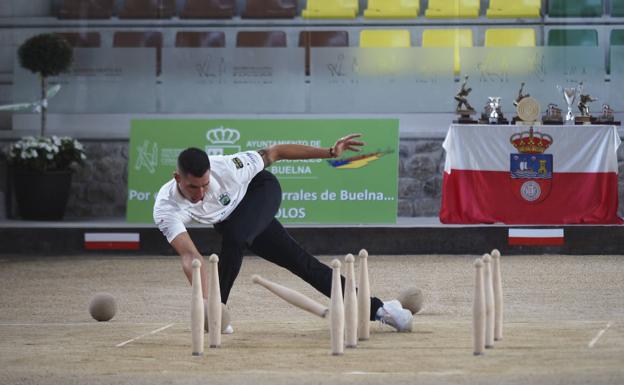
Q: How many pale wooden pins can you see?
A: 9